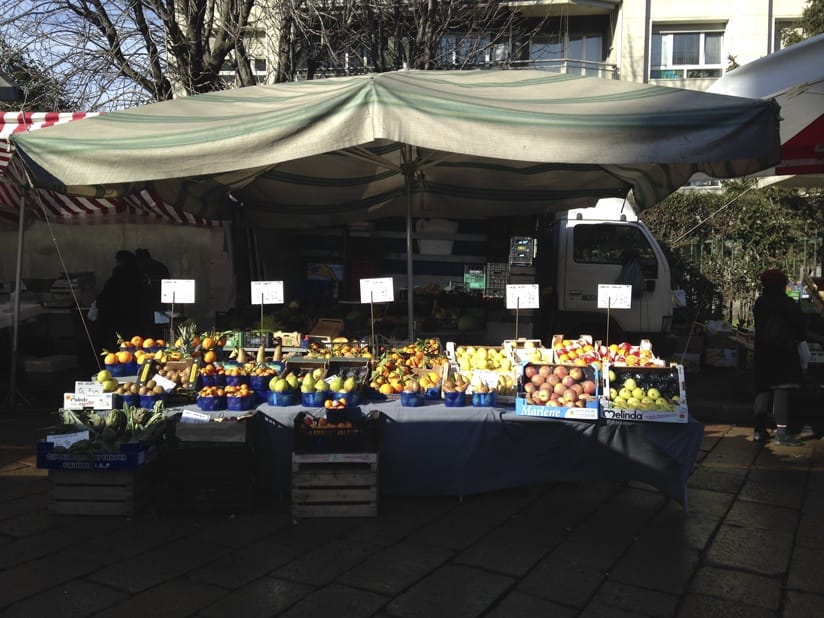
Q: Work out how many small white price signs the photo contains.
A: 5